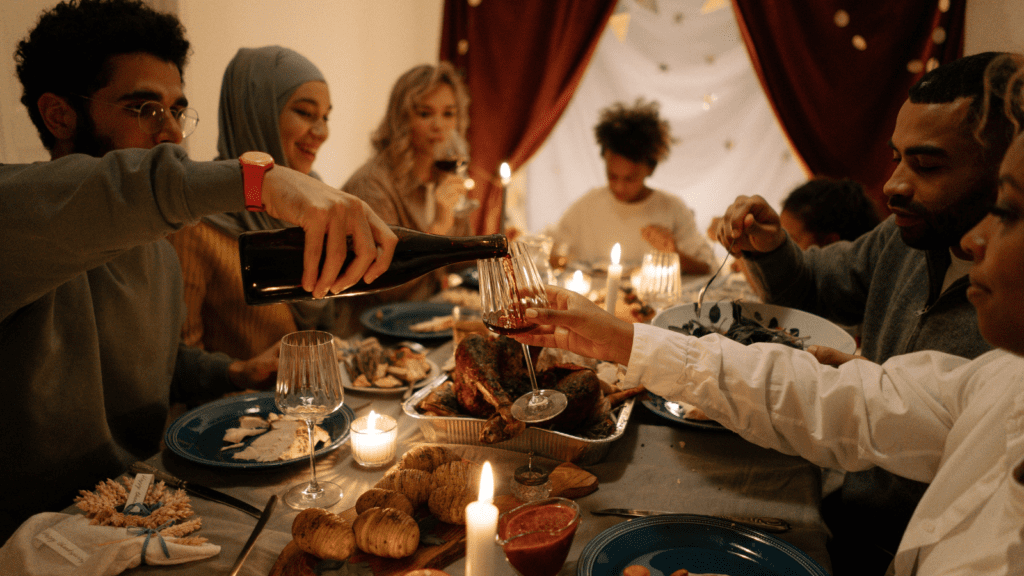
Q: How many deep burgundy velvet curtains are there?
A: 2